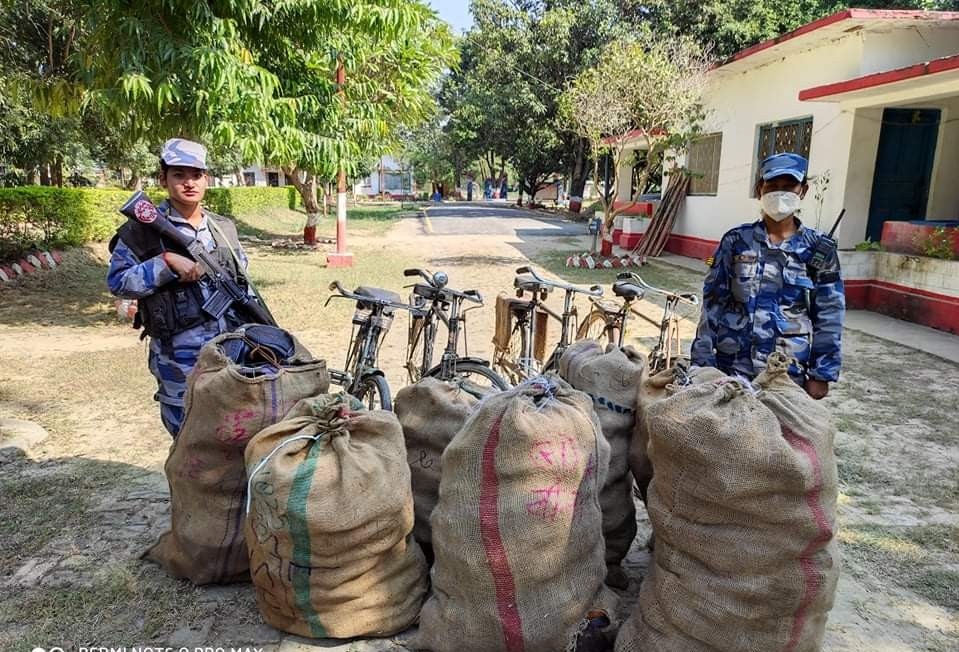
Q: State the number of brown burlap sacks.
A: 7